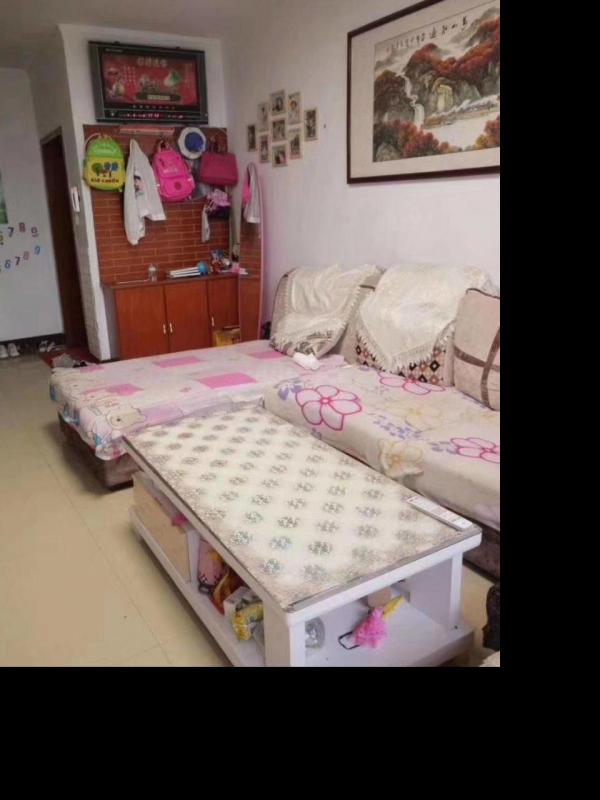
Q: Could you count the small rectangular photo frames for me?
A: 9